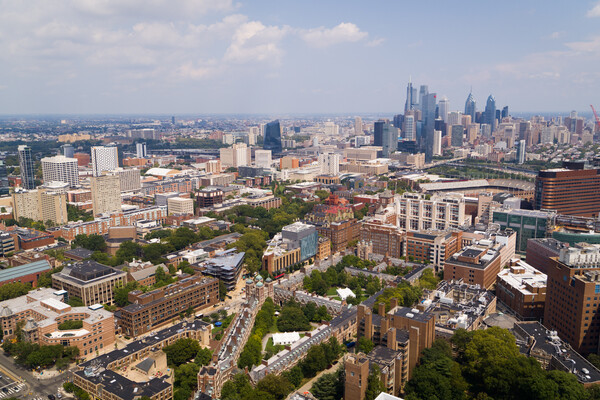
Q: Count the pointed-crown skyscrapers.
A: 2